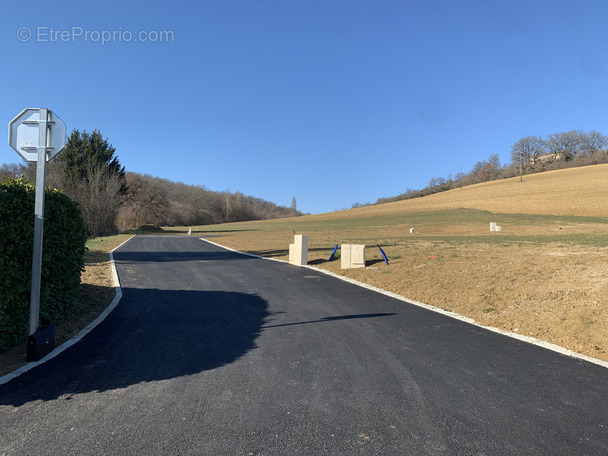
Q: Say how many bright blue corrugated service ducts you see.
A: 2